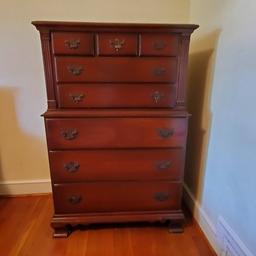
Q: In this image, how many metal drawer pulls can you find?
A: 13